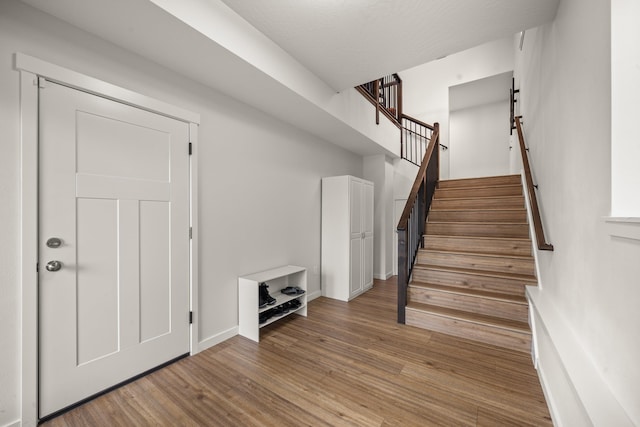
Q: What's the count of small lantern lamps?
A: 0